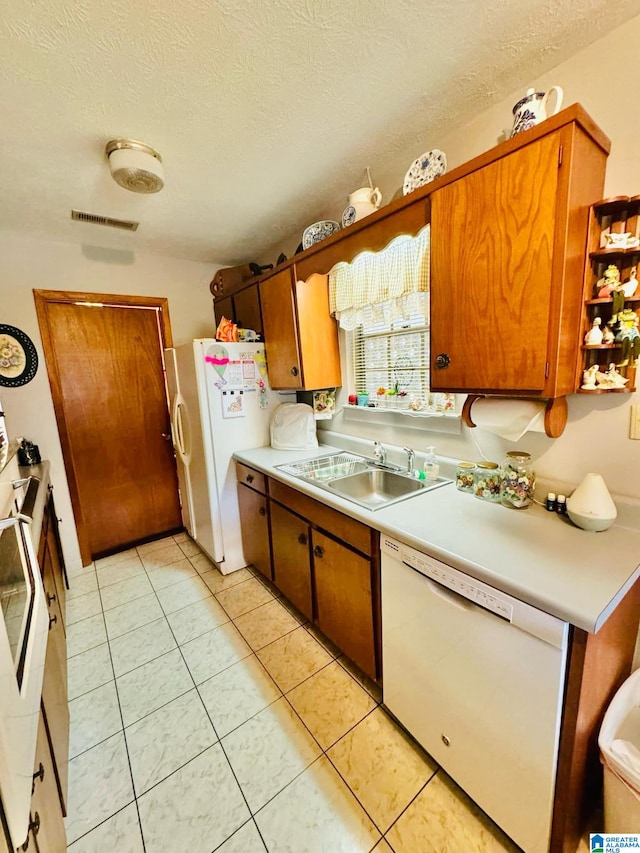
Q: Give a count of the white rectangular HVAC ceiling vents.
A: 1